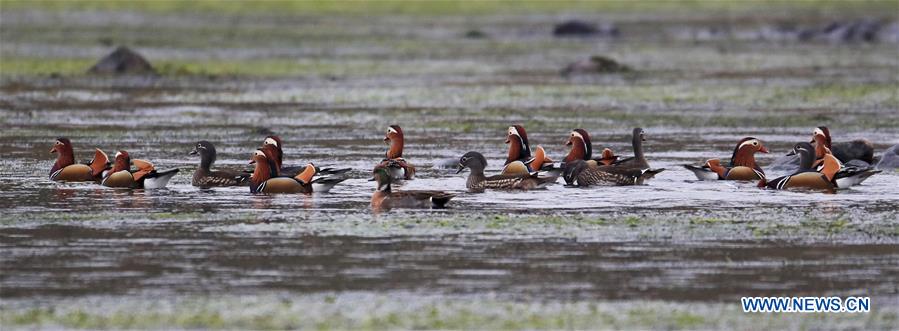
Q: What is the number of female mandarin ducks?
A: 5